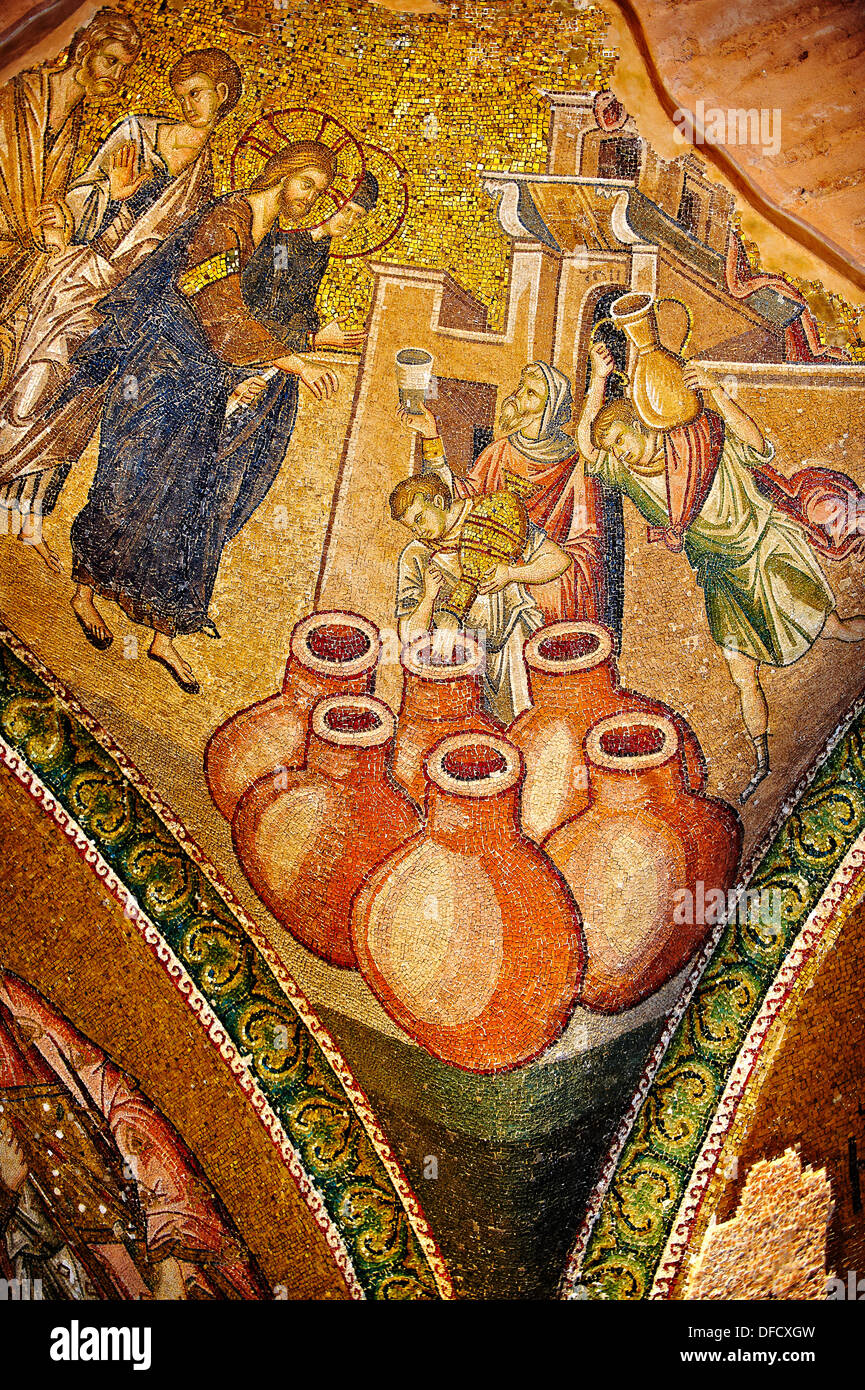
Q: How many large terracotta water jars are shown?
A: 6